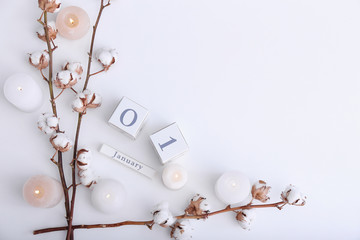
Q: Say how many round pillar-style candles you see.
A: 6